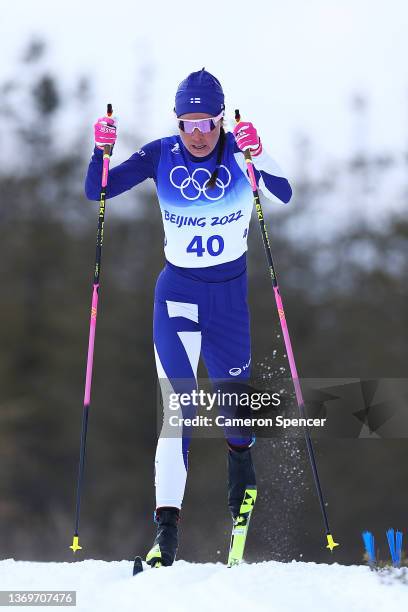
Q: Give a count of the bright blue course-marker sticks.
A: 3